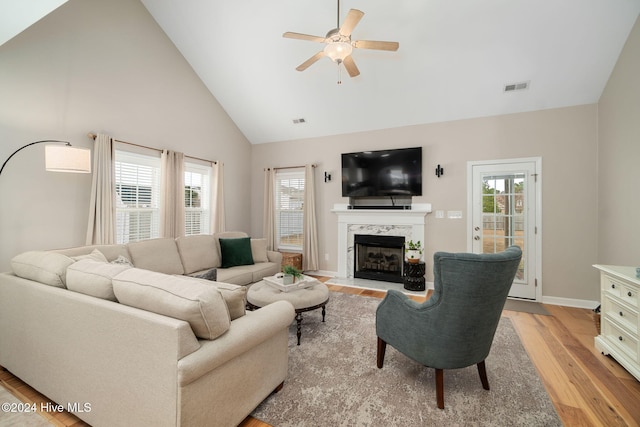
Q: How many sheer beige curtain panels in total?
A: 5